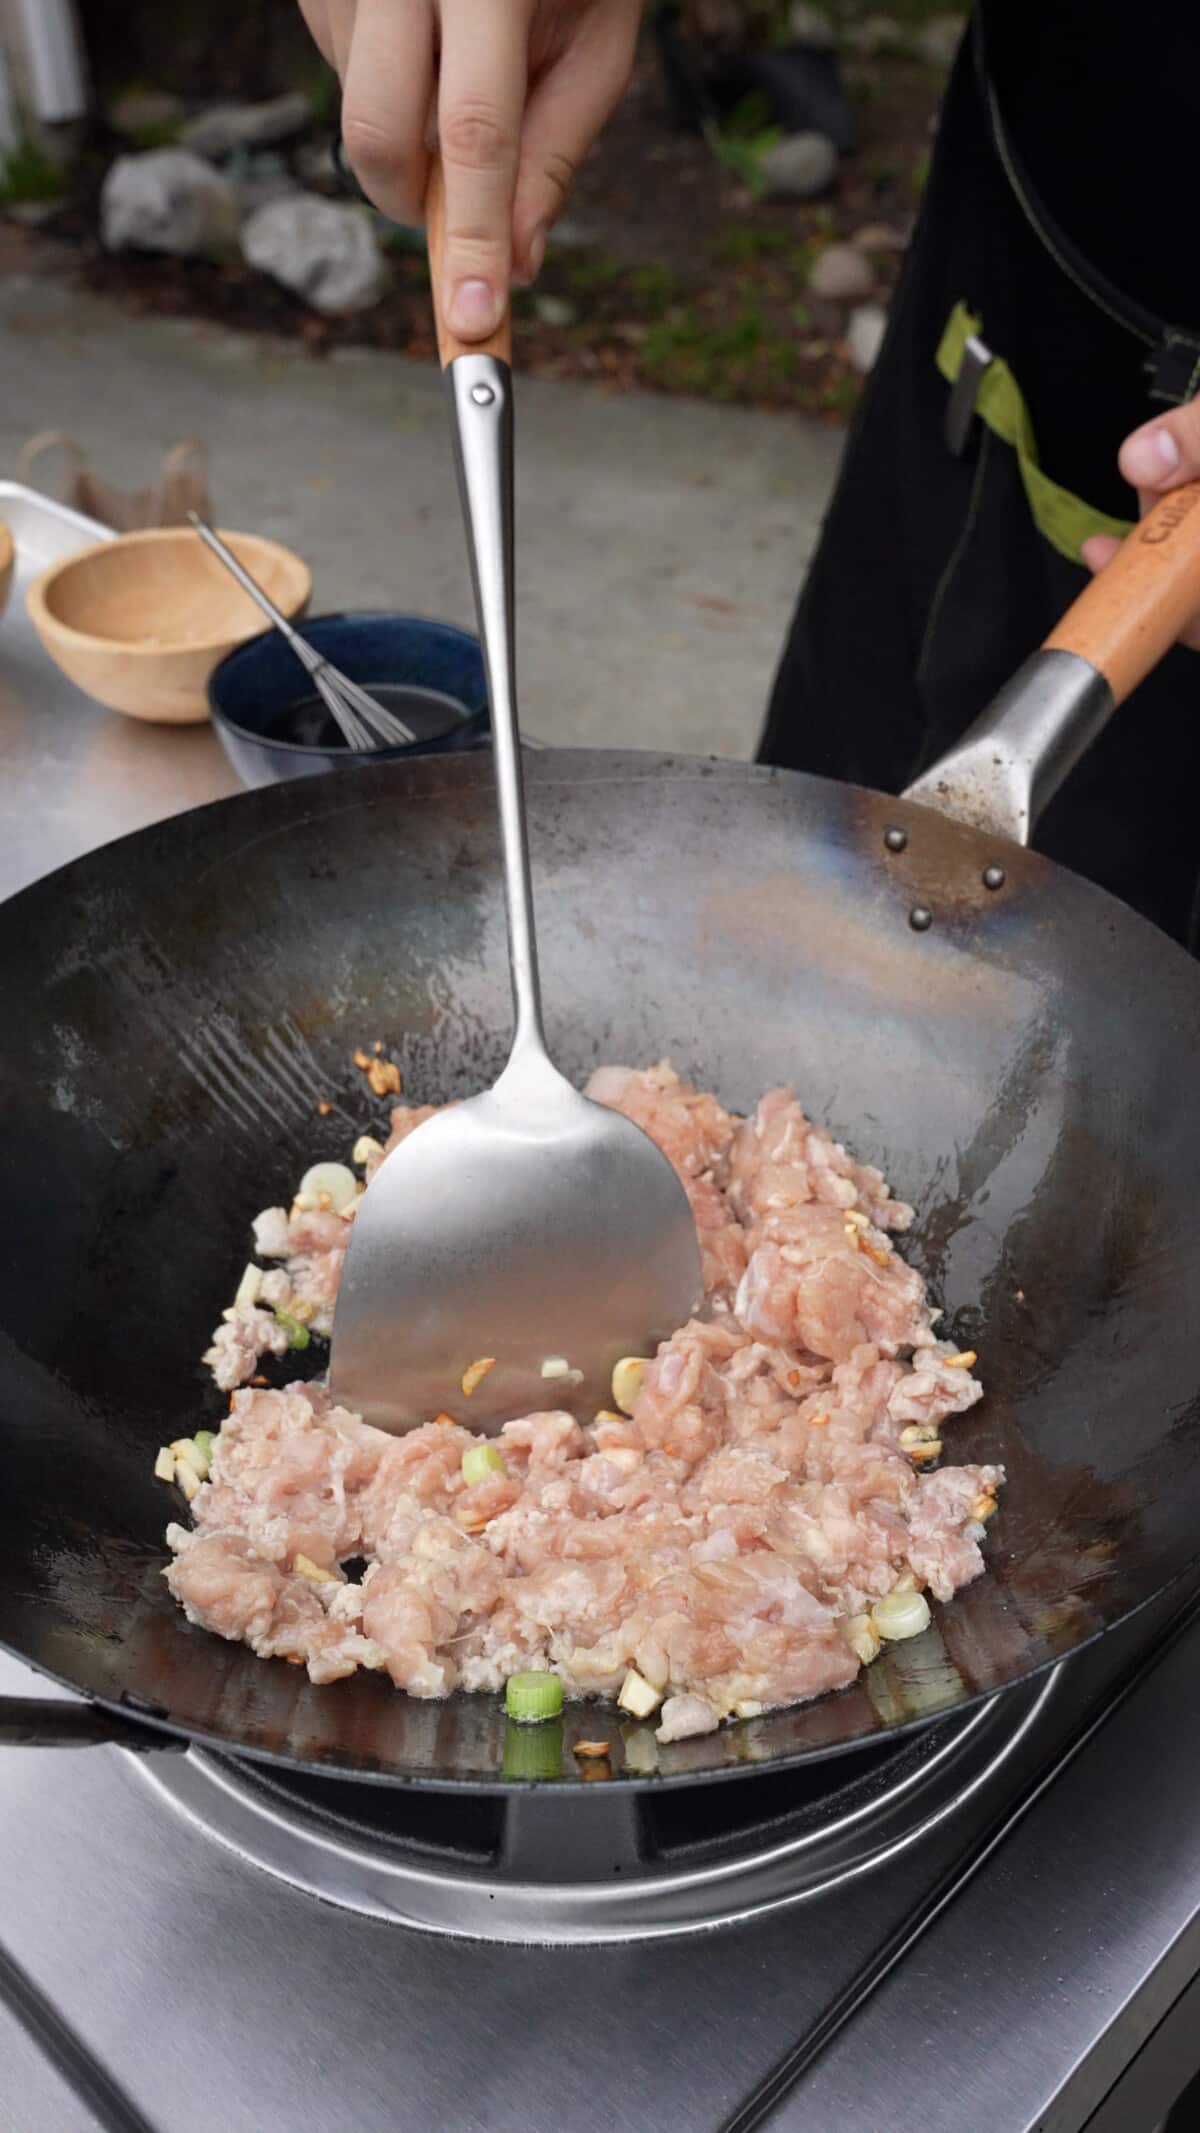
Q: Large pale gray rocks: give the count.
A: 2